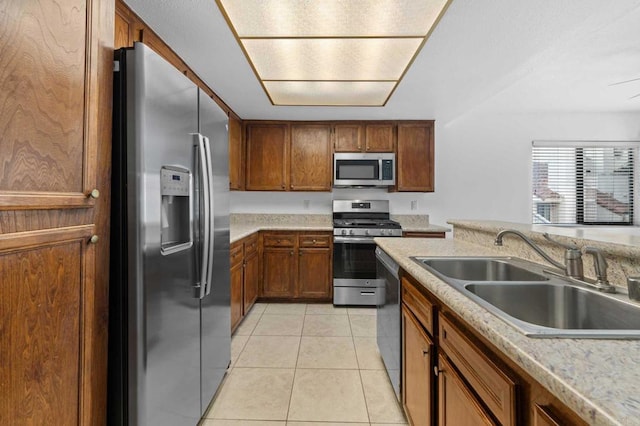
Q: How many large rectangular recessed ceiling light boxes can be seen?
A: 1